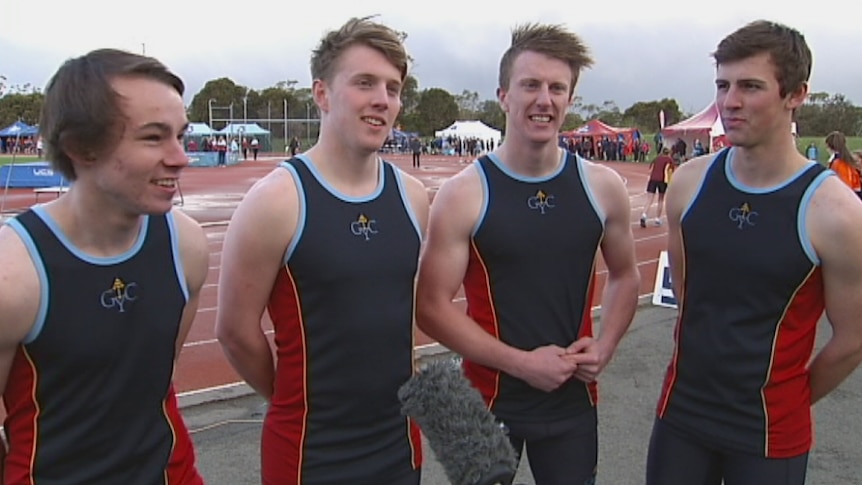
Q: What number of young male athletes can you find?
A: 4